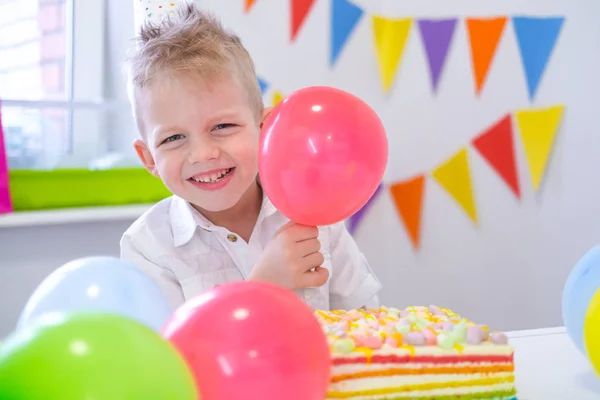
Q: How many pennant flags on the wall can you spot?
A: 14